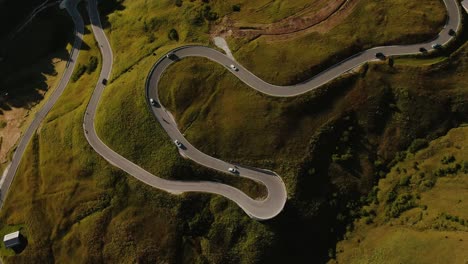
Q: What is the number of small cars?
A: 10